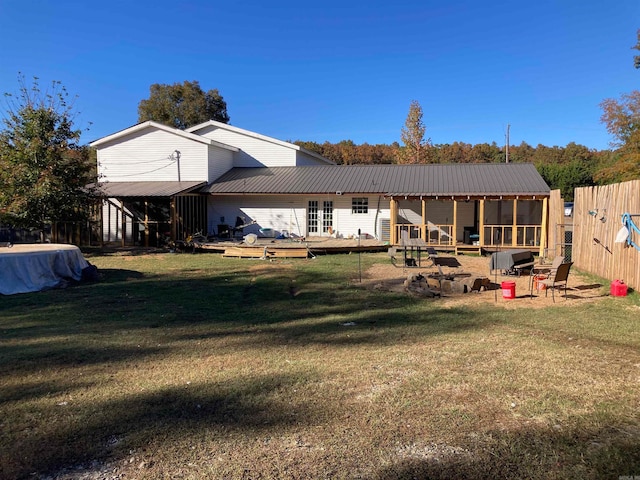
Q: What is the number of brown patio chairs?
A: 2